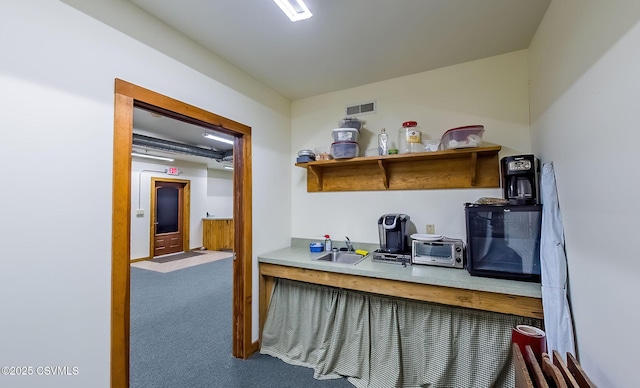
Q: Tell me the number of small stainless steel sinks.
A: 1